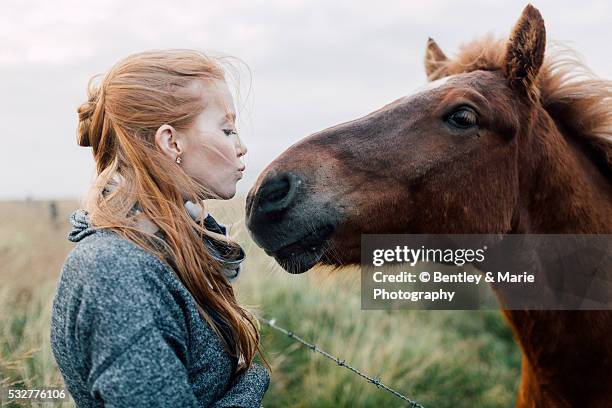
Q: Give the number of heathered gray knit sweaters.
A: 1